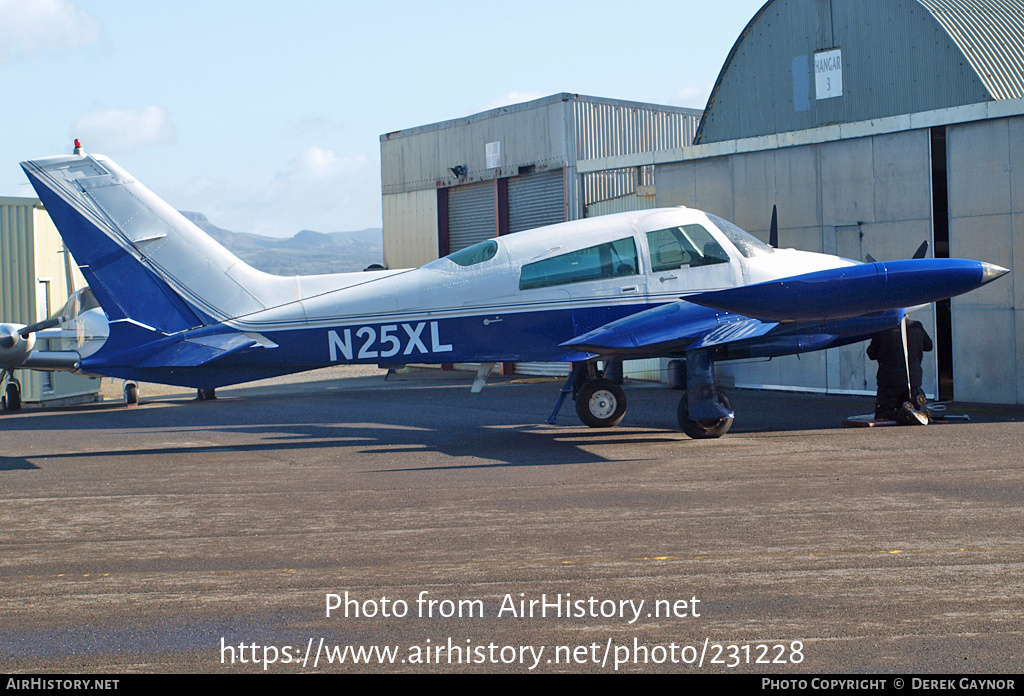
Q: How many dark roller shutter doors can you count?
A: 2